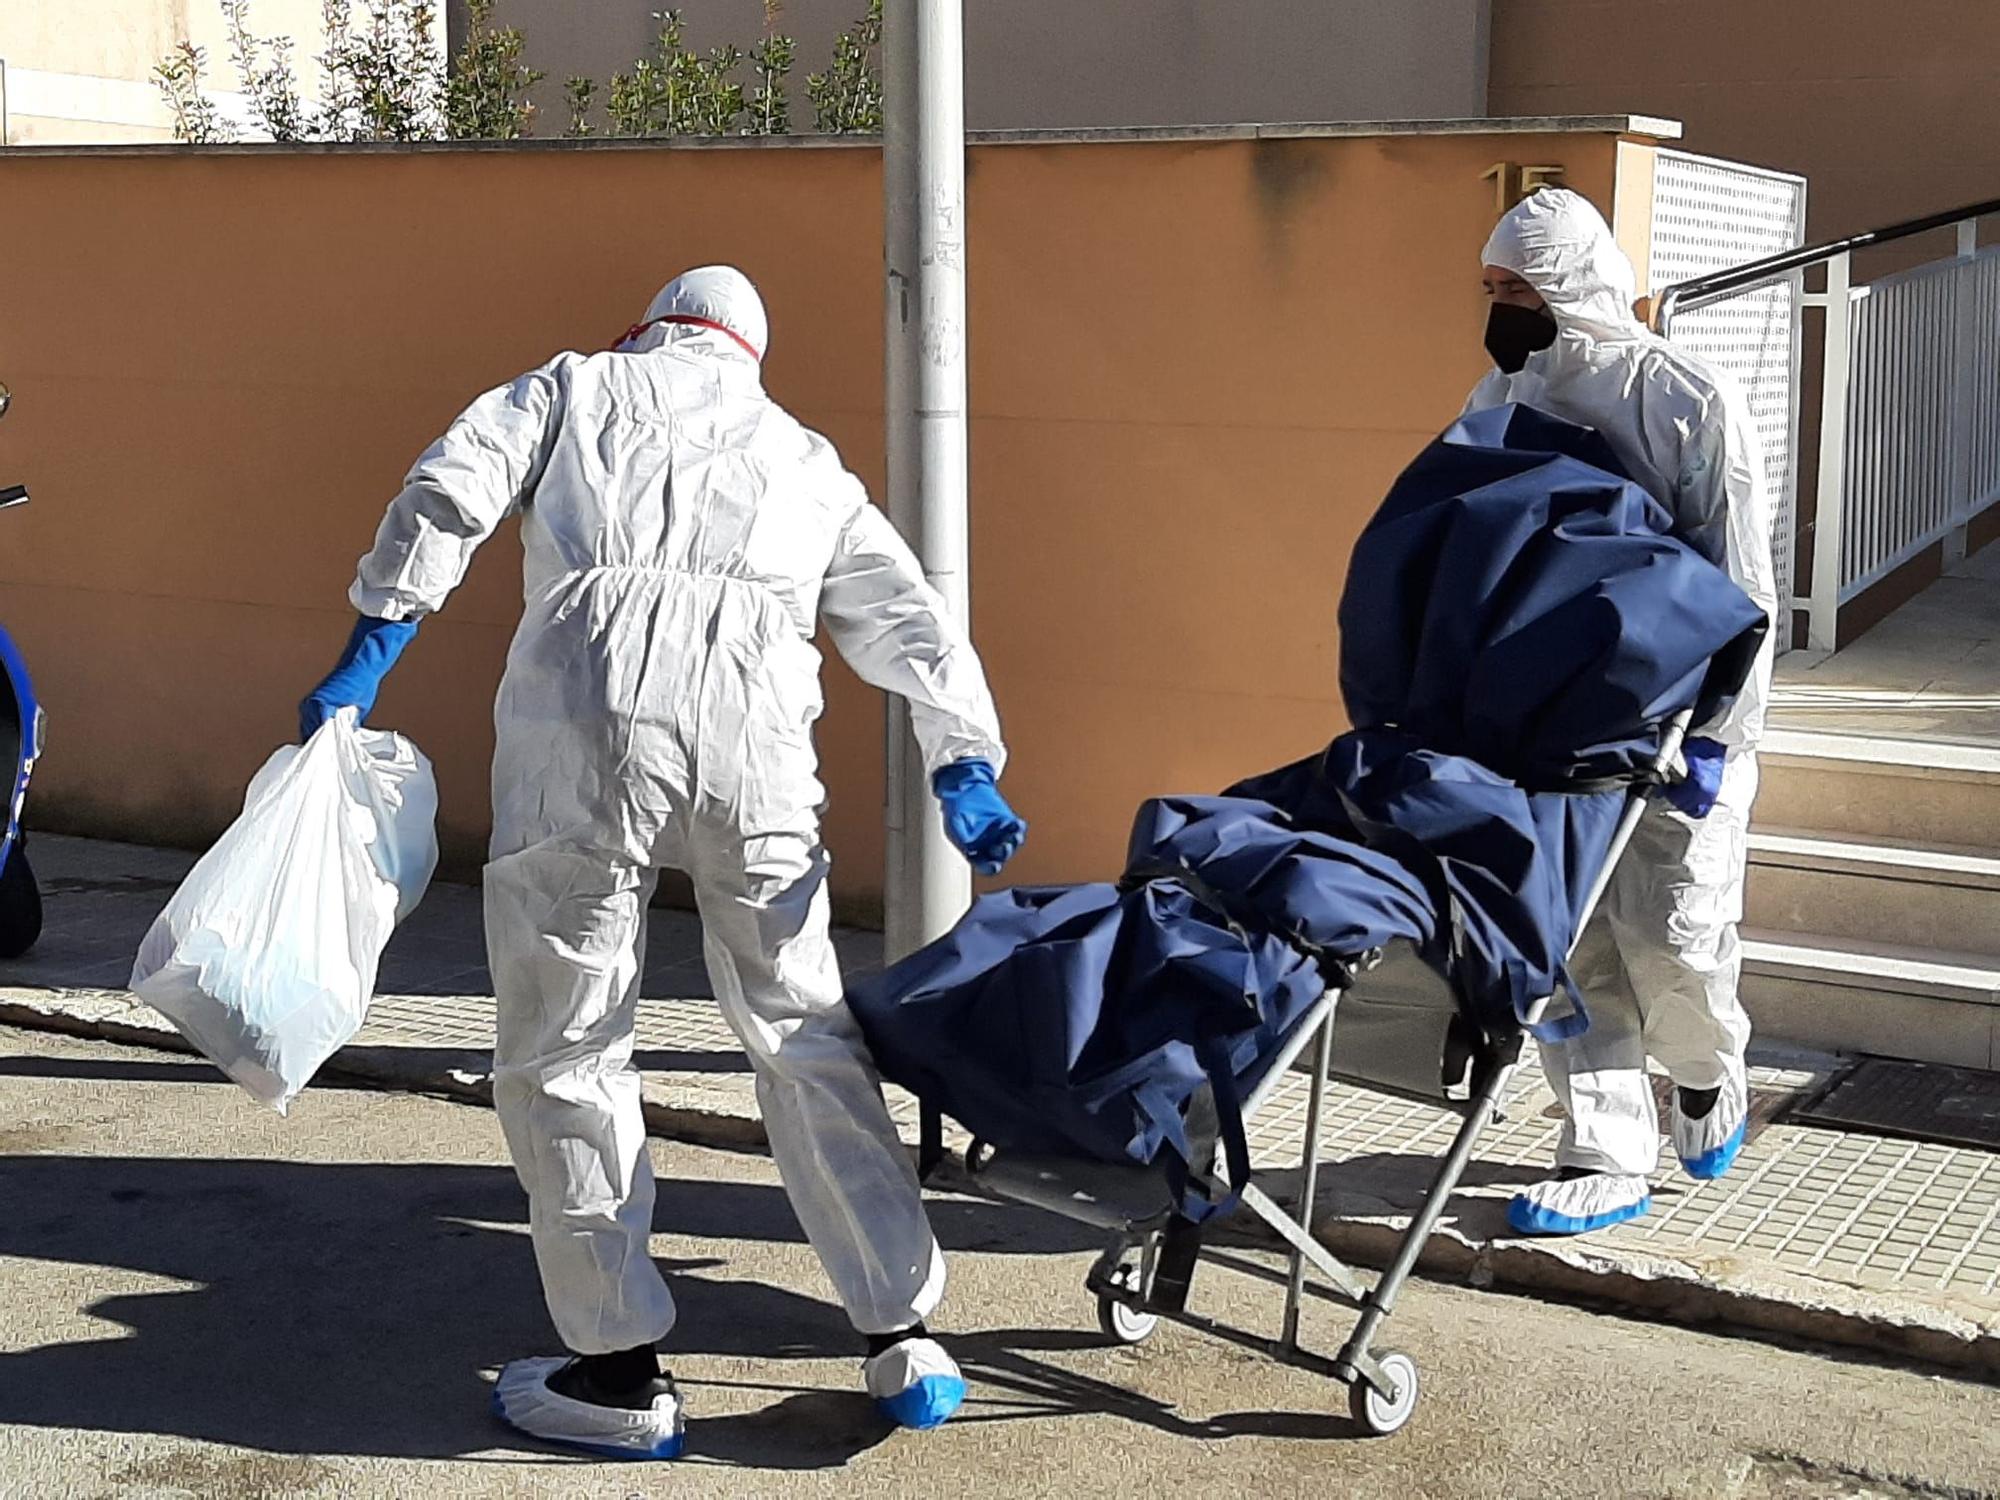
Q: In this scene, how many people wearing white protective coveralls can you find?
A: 2